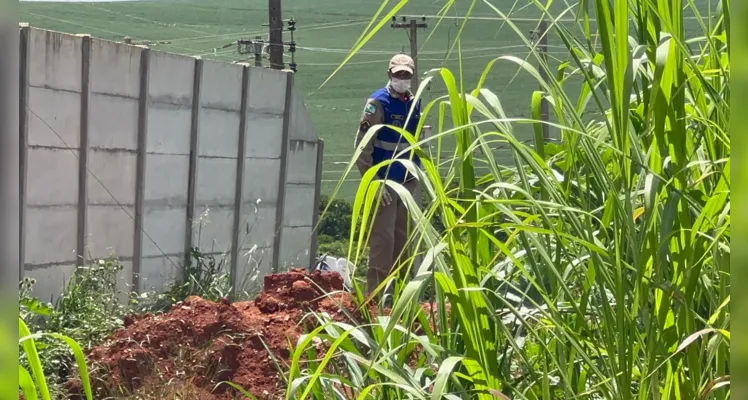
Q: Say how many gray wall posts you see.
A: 7